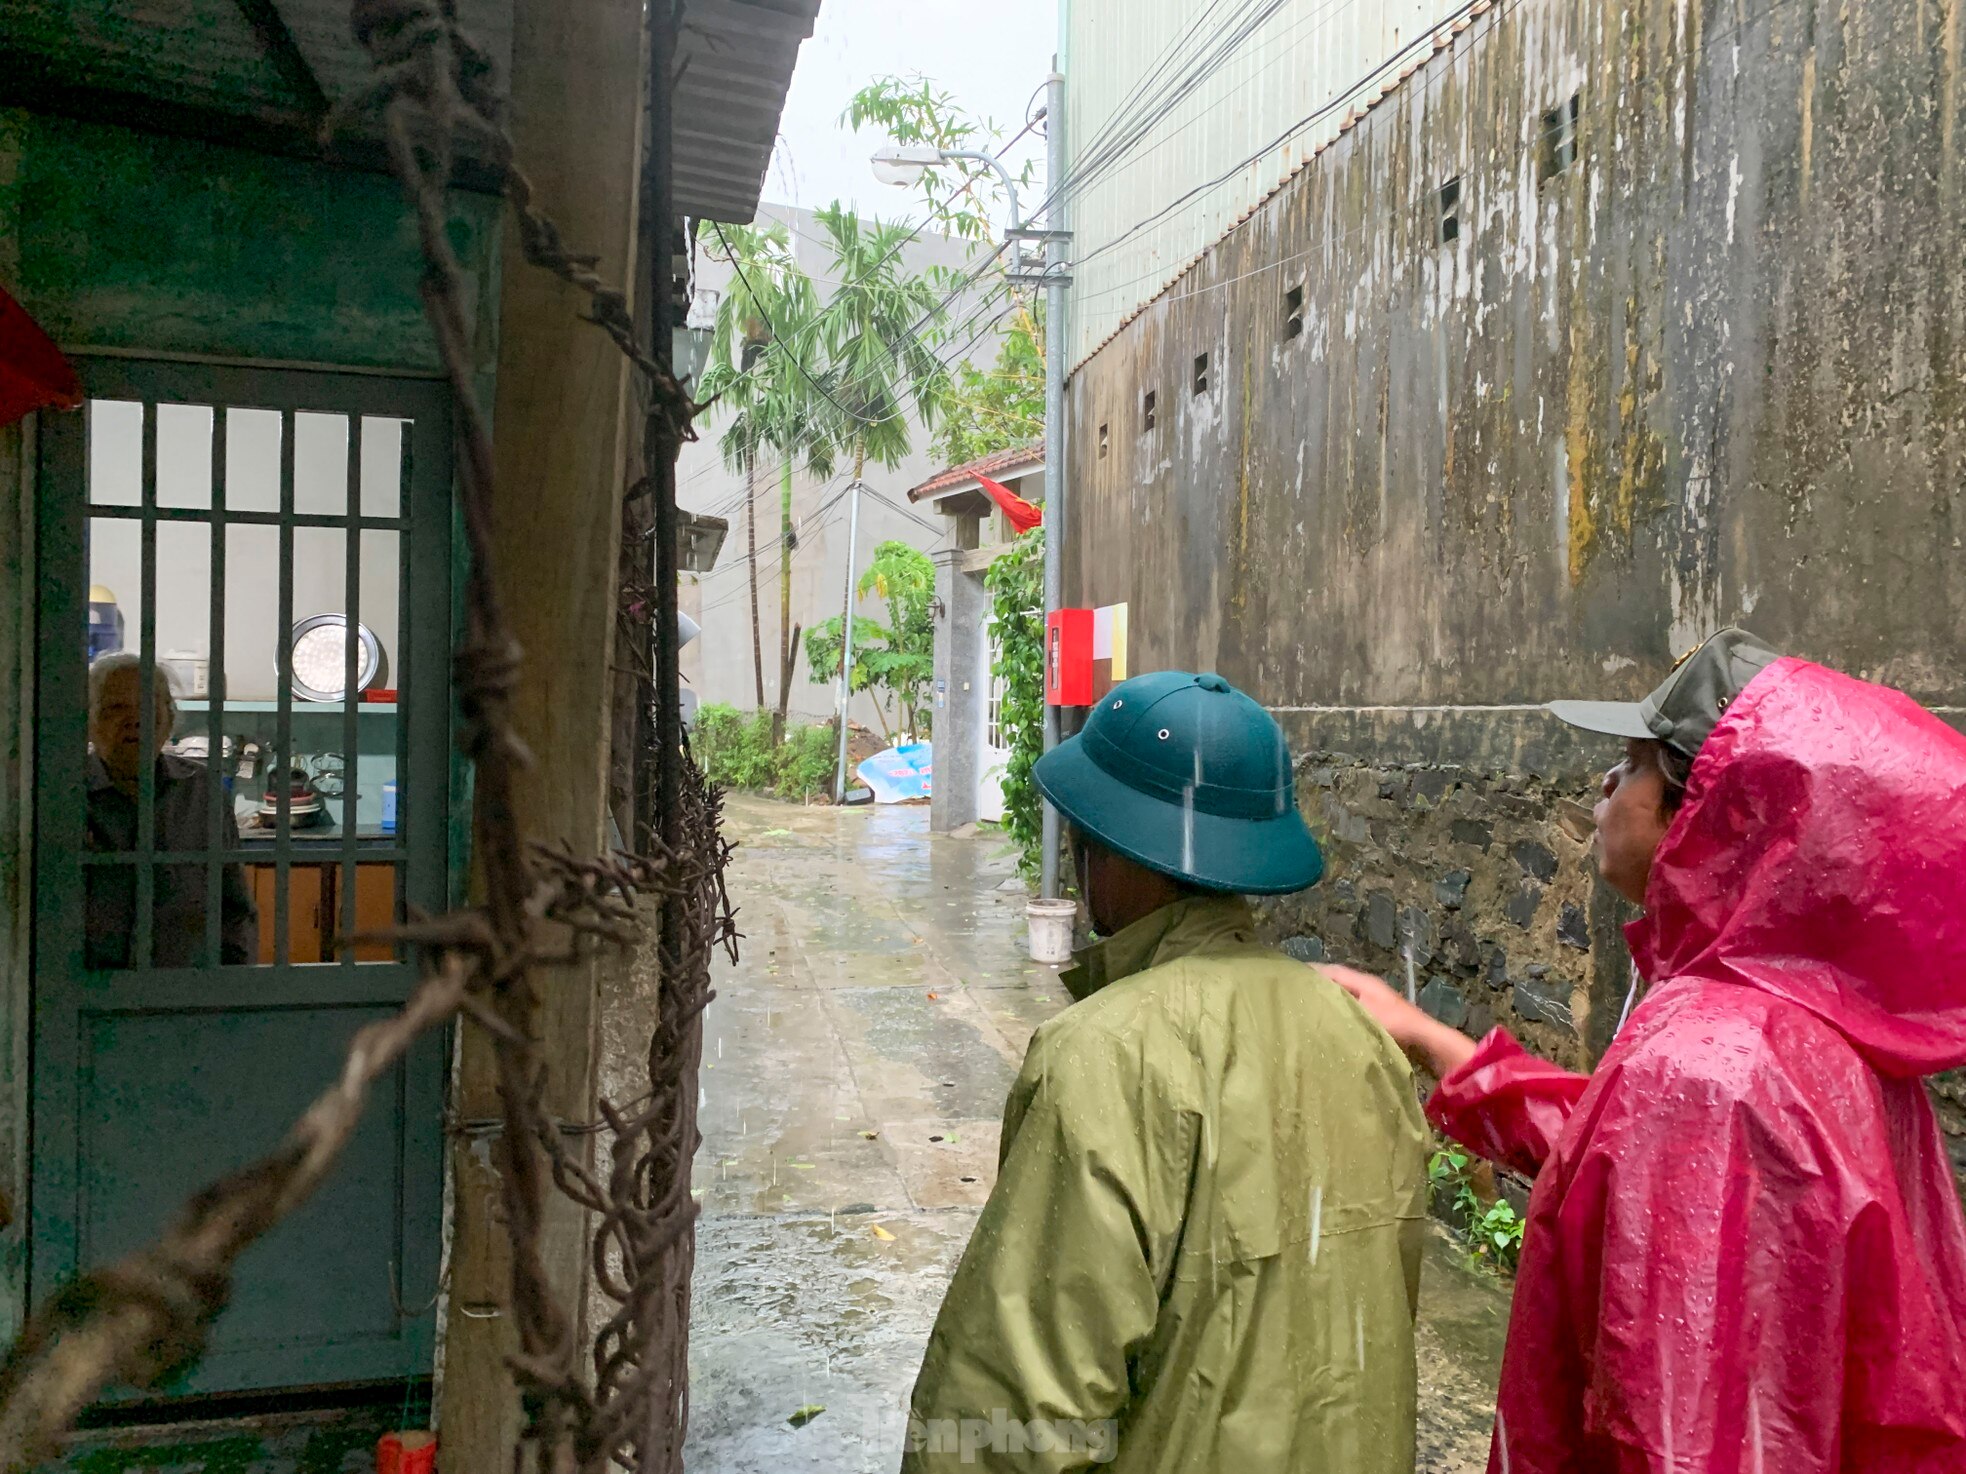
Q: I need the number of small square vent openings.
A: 6